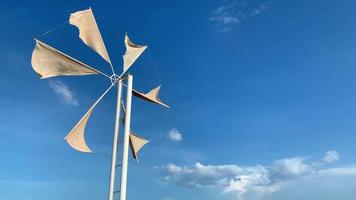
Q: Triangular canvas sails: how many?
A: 6